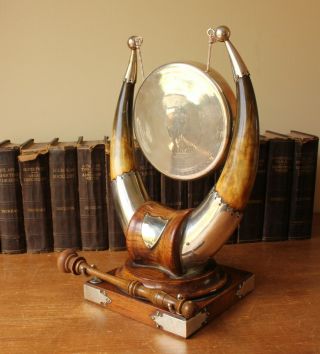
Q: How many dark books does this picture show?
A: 12